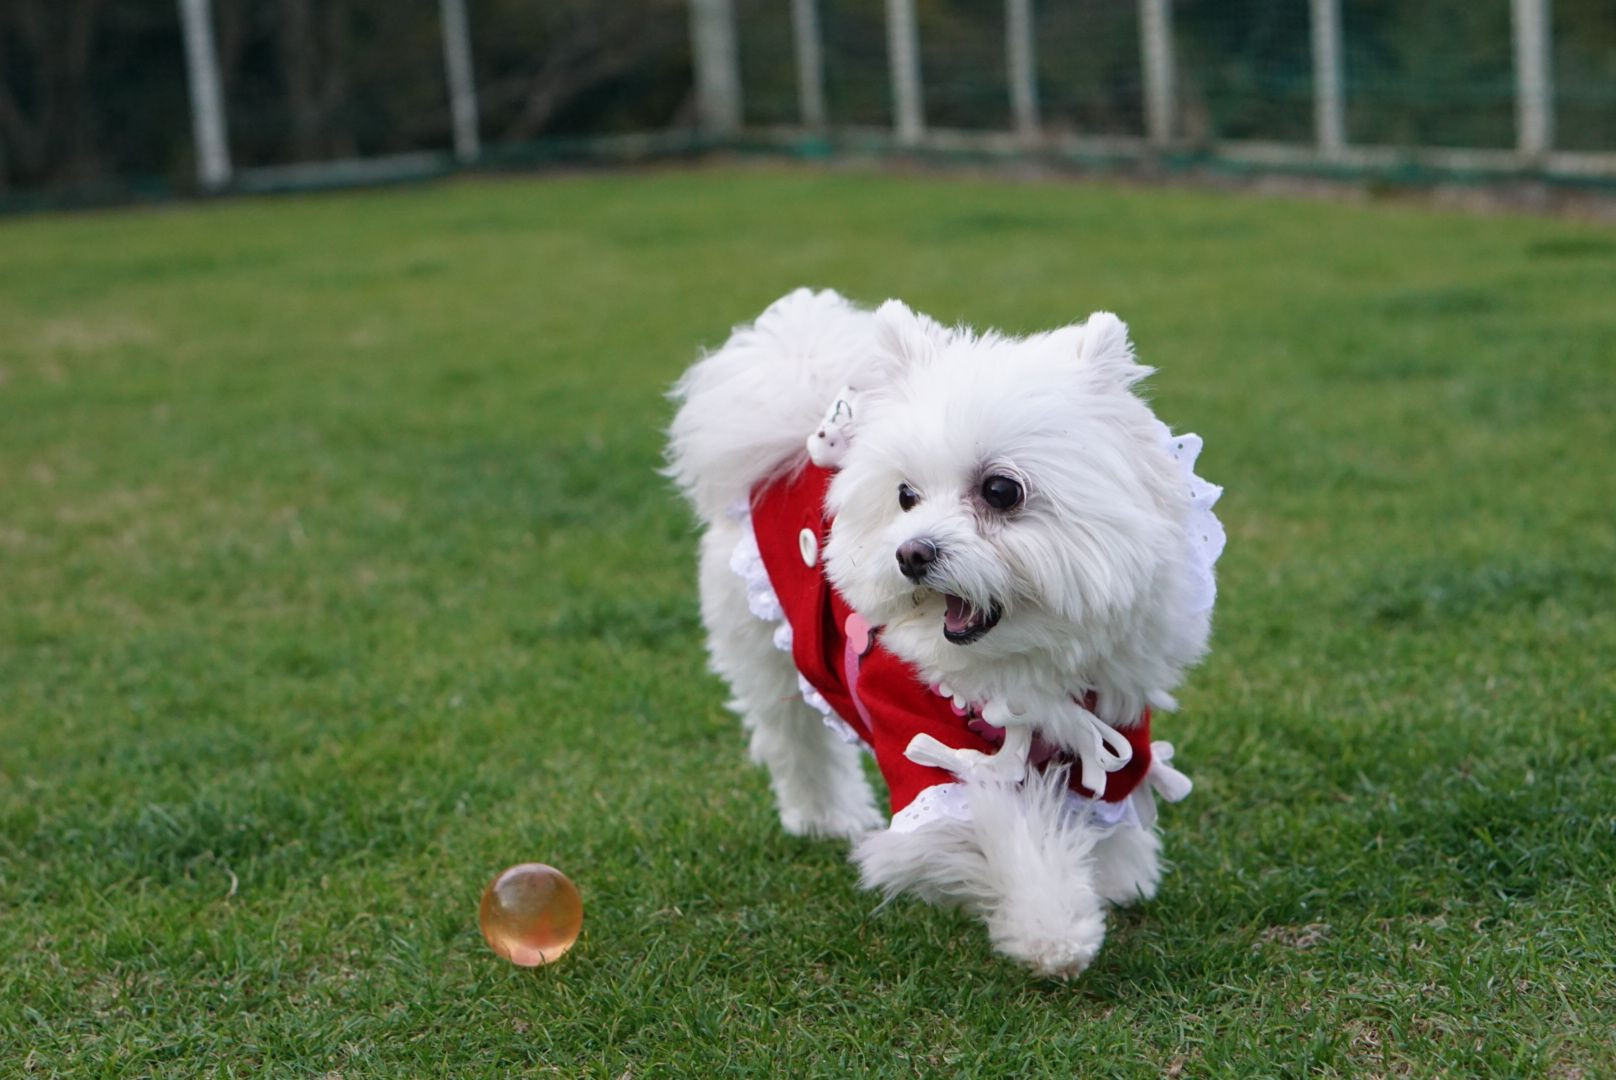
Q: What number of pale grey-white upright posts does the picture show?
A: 9